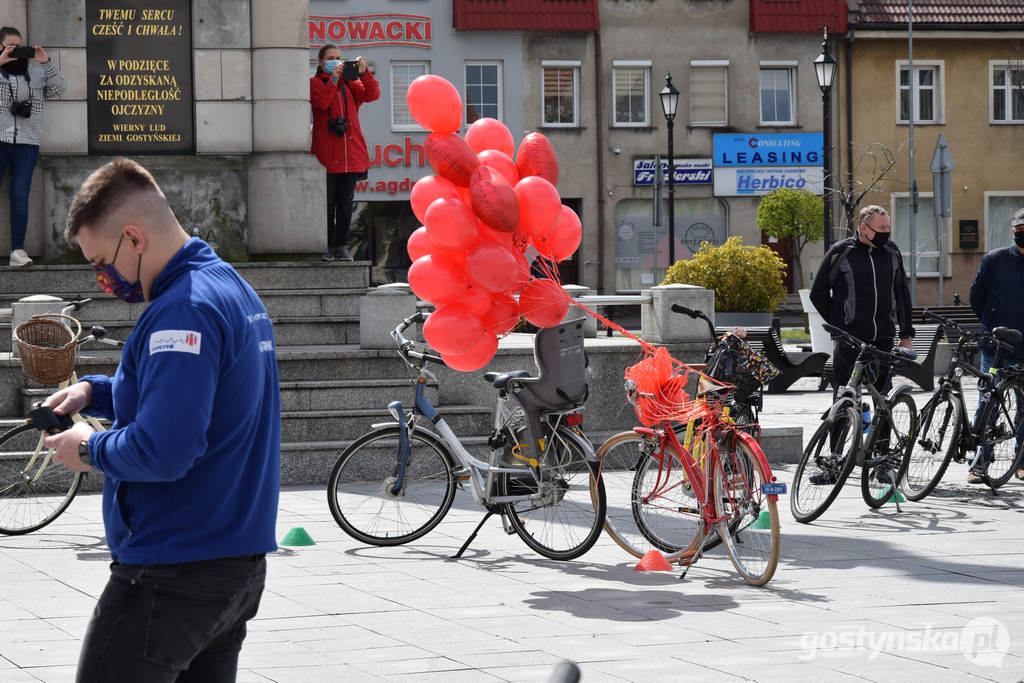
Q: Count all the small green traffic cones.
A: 3